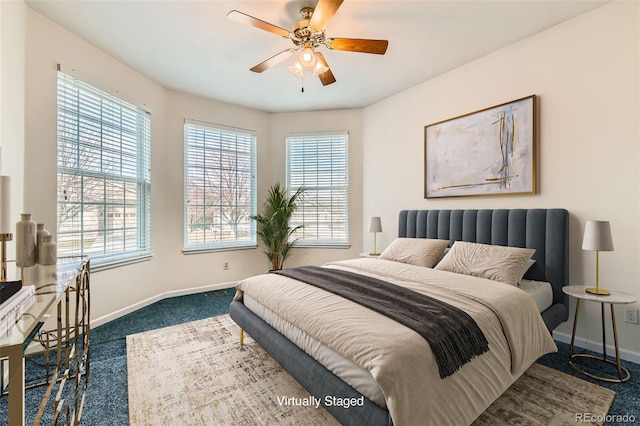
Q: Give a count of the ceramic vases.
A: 3